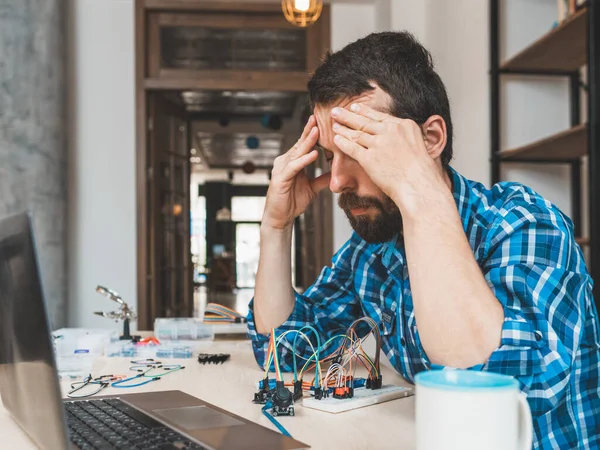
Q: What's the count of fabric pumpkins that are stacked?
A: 0